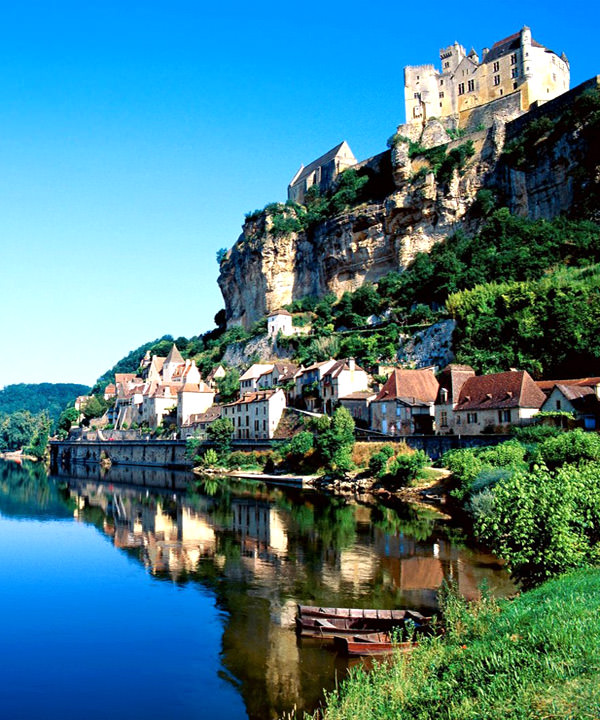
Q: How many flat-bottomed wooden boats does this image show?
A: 3